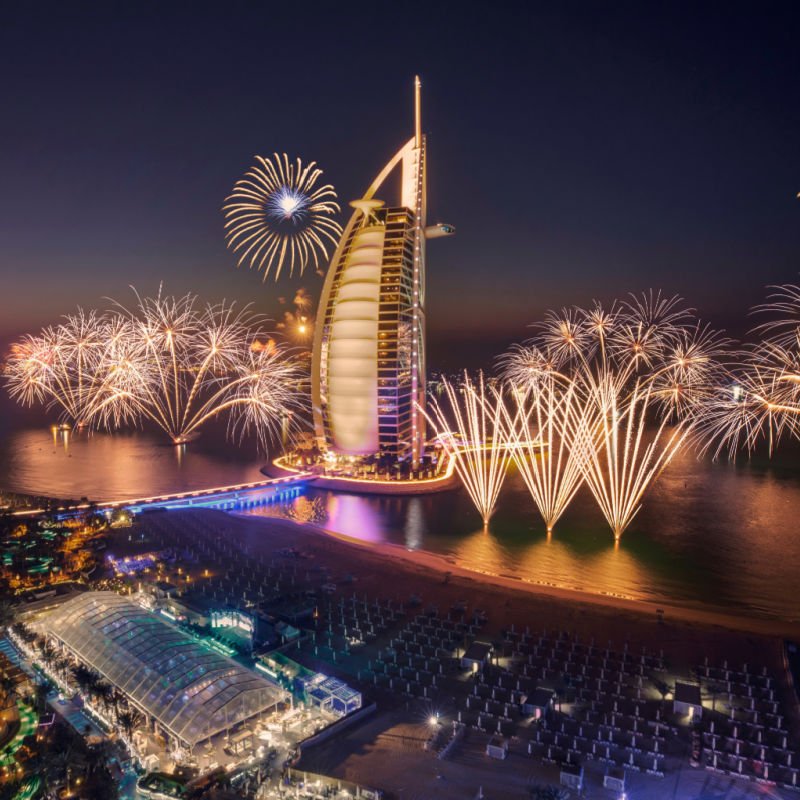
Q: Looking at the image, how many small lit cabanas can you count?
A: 3